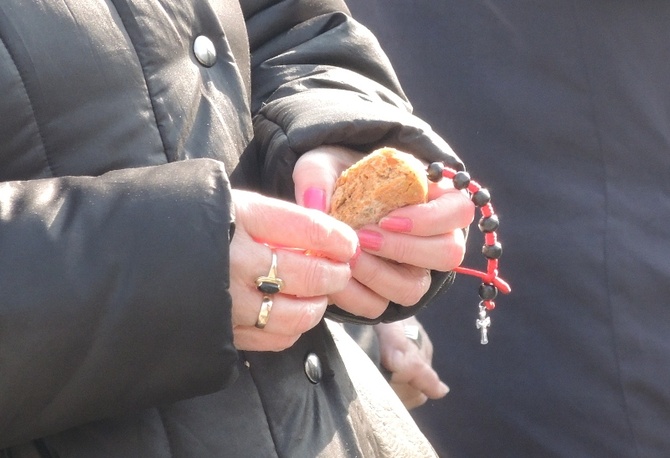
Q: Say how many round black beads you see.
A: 6